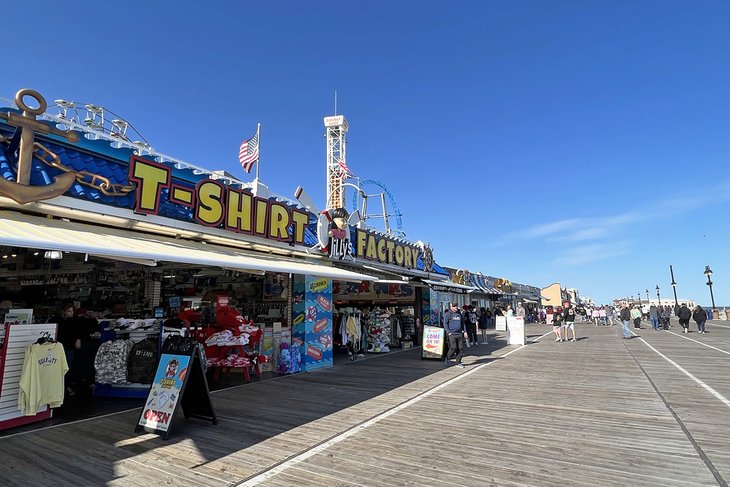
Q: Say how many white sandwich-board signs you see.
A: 2